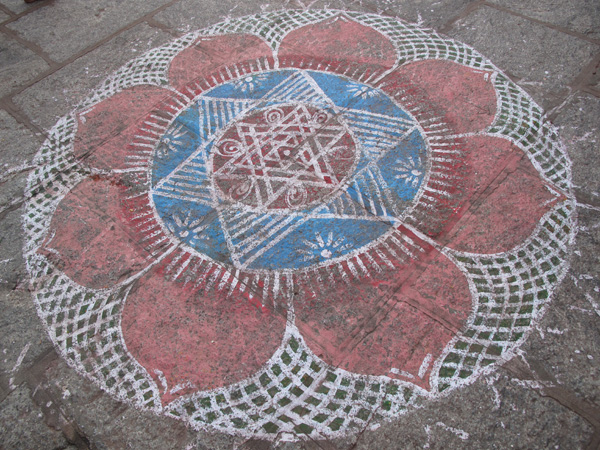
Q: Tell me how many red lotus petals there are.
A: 8